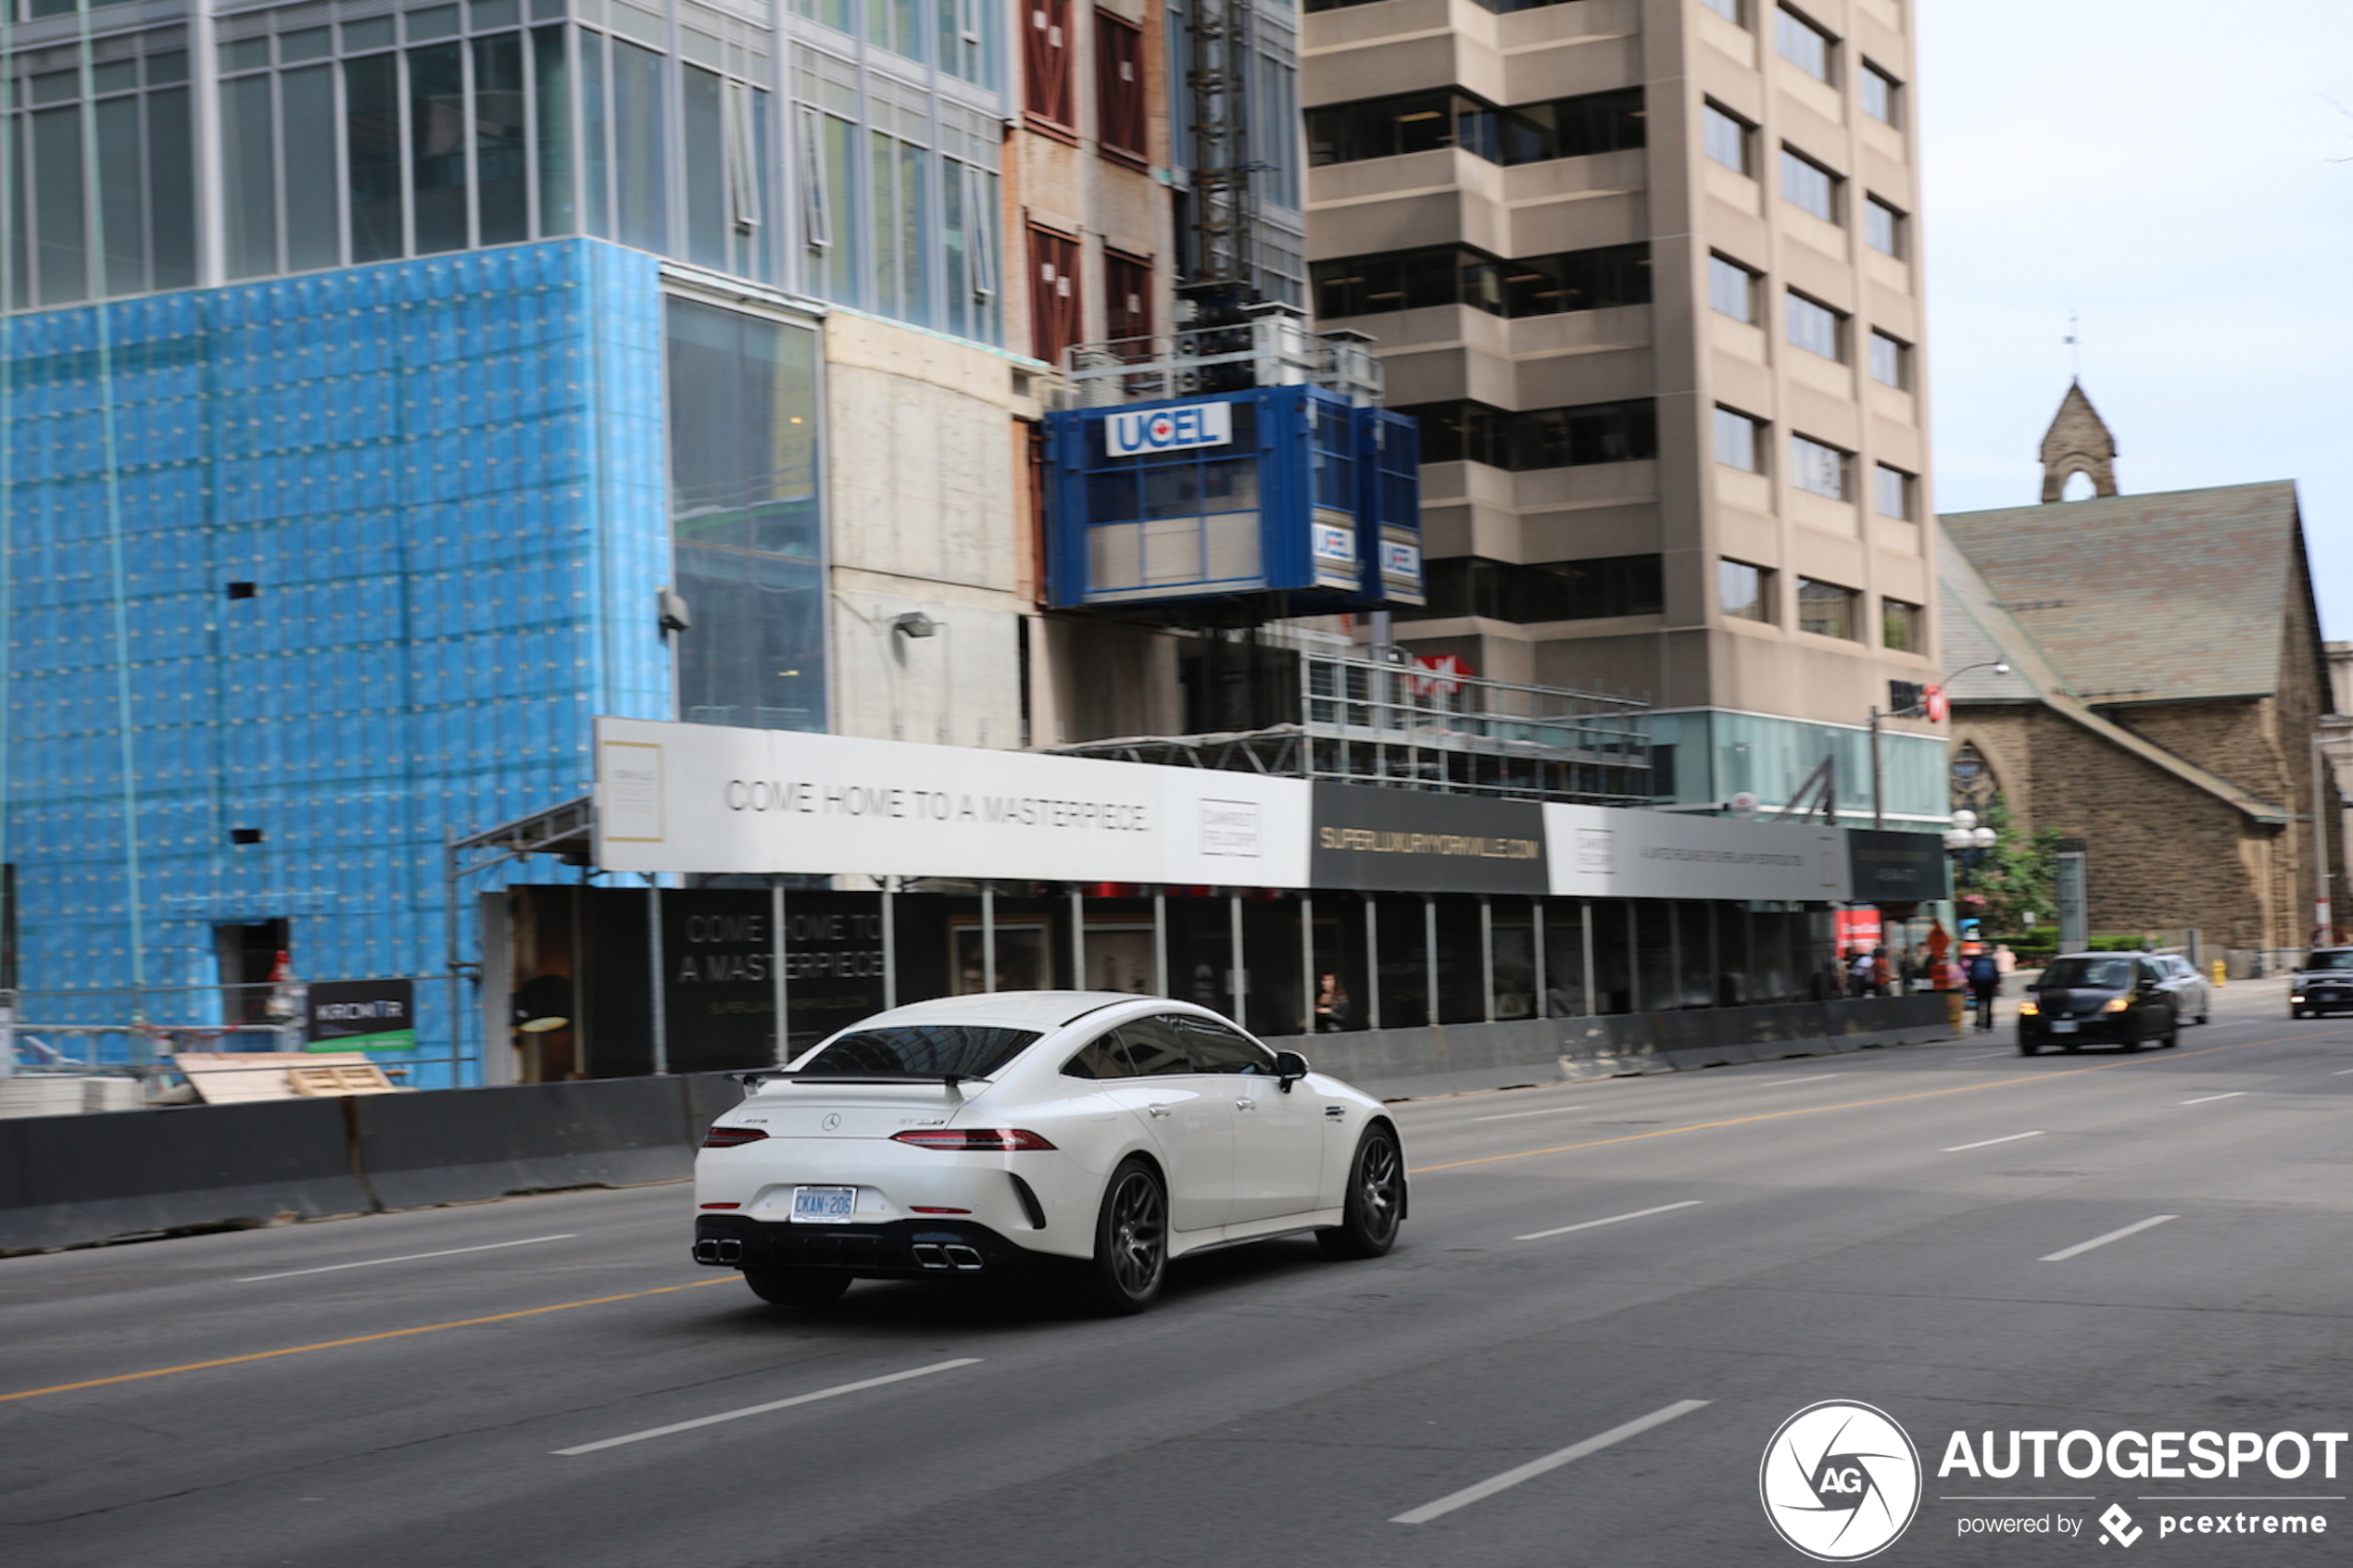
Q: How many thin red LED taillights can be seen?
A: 2